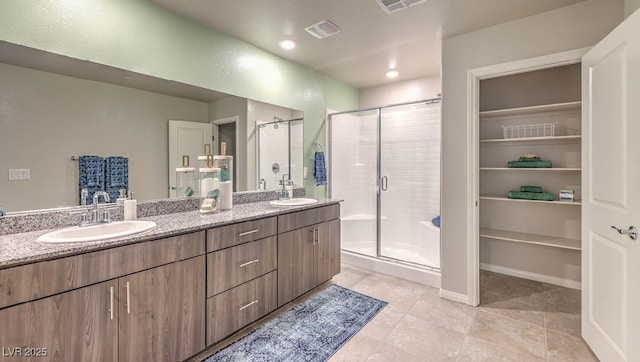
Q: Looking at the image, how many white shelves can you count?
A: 5